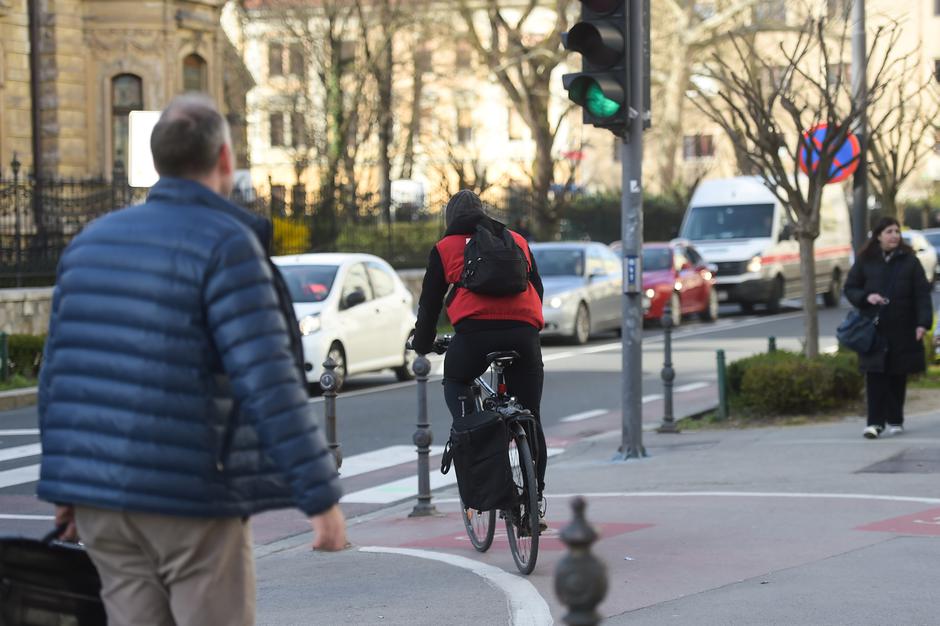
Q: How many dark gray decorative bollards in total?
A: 4